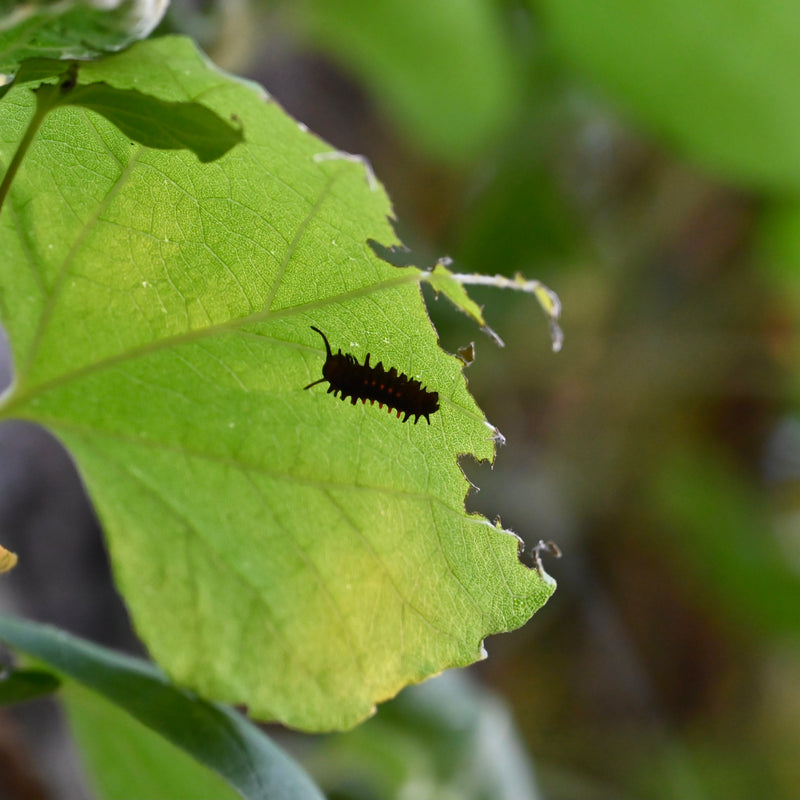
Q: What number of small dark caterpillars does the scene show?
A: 1